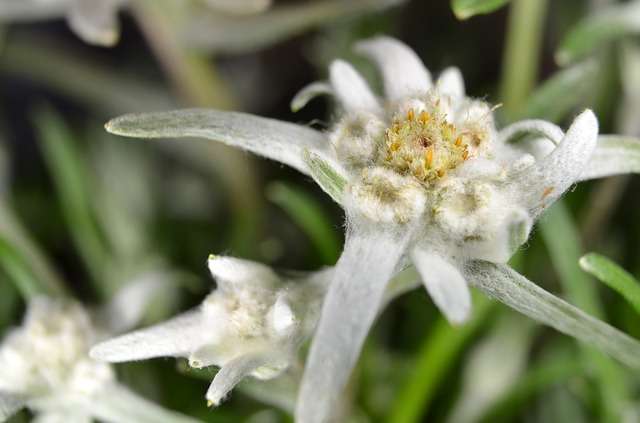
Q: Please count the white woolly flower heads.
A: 3